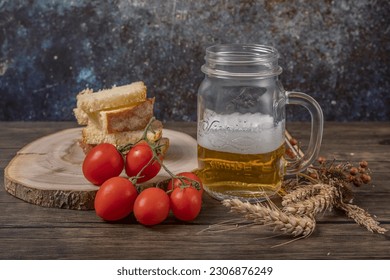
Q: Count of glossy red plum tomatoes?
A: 6